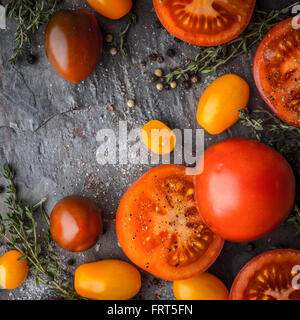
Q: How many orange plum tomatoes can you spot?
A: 6